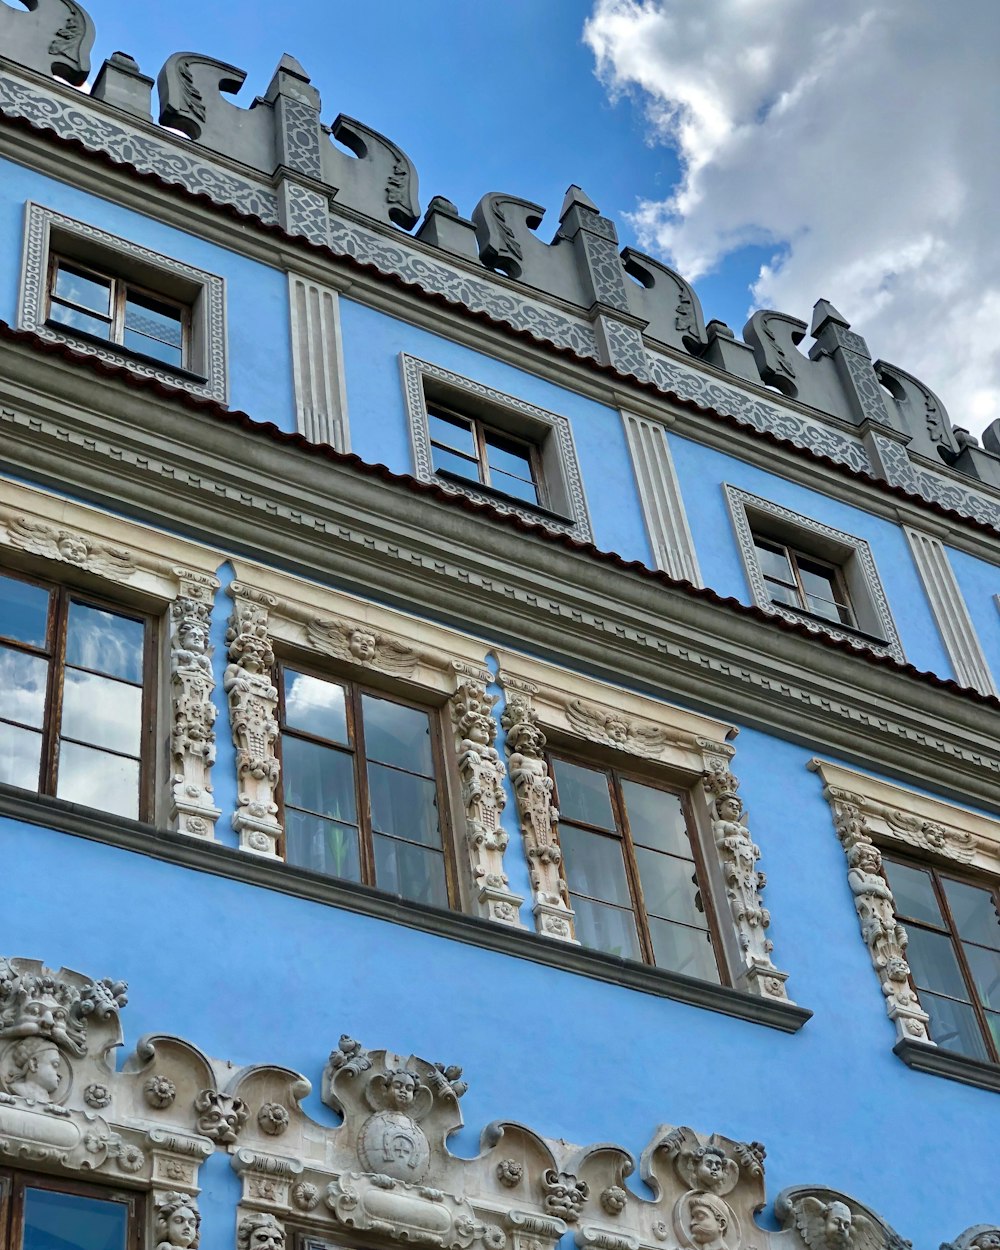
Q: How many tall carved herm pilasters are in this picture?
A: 6